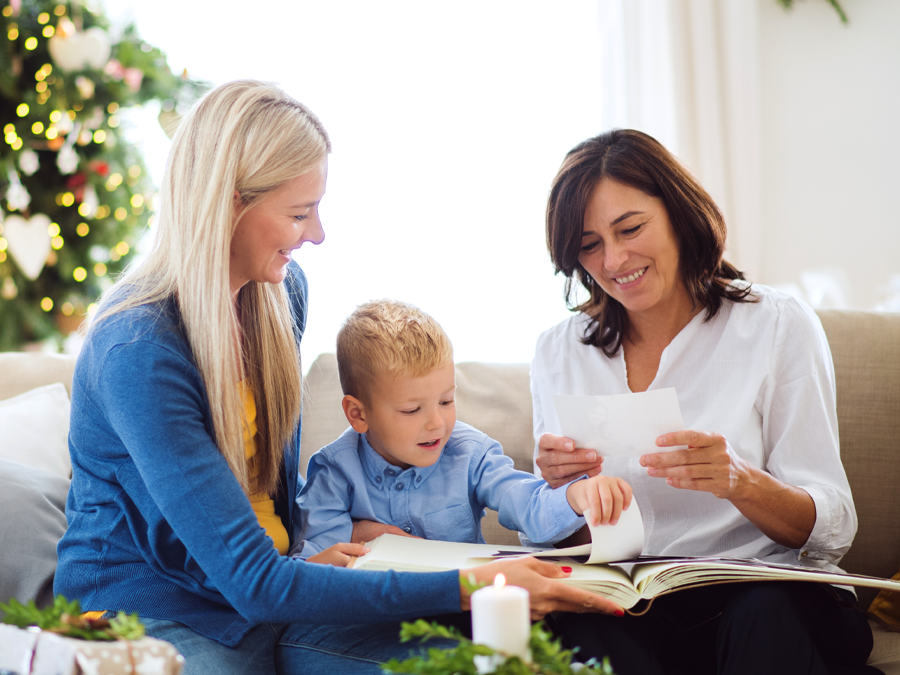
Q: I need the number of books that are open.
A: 1